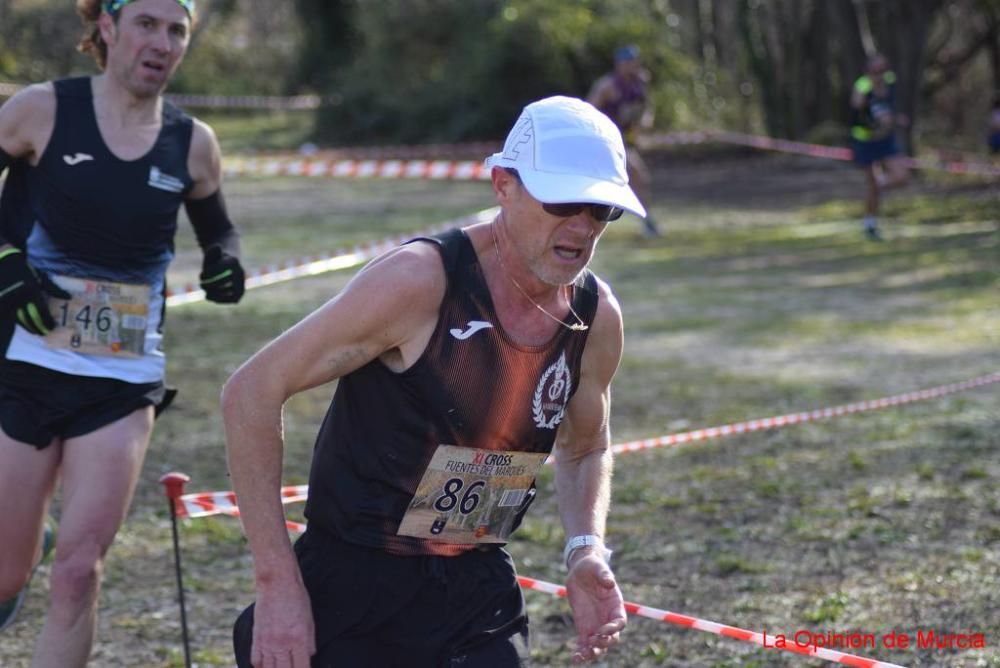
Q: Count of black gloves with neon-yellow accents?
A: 2